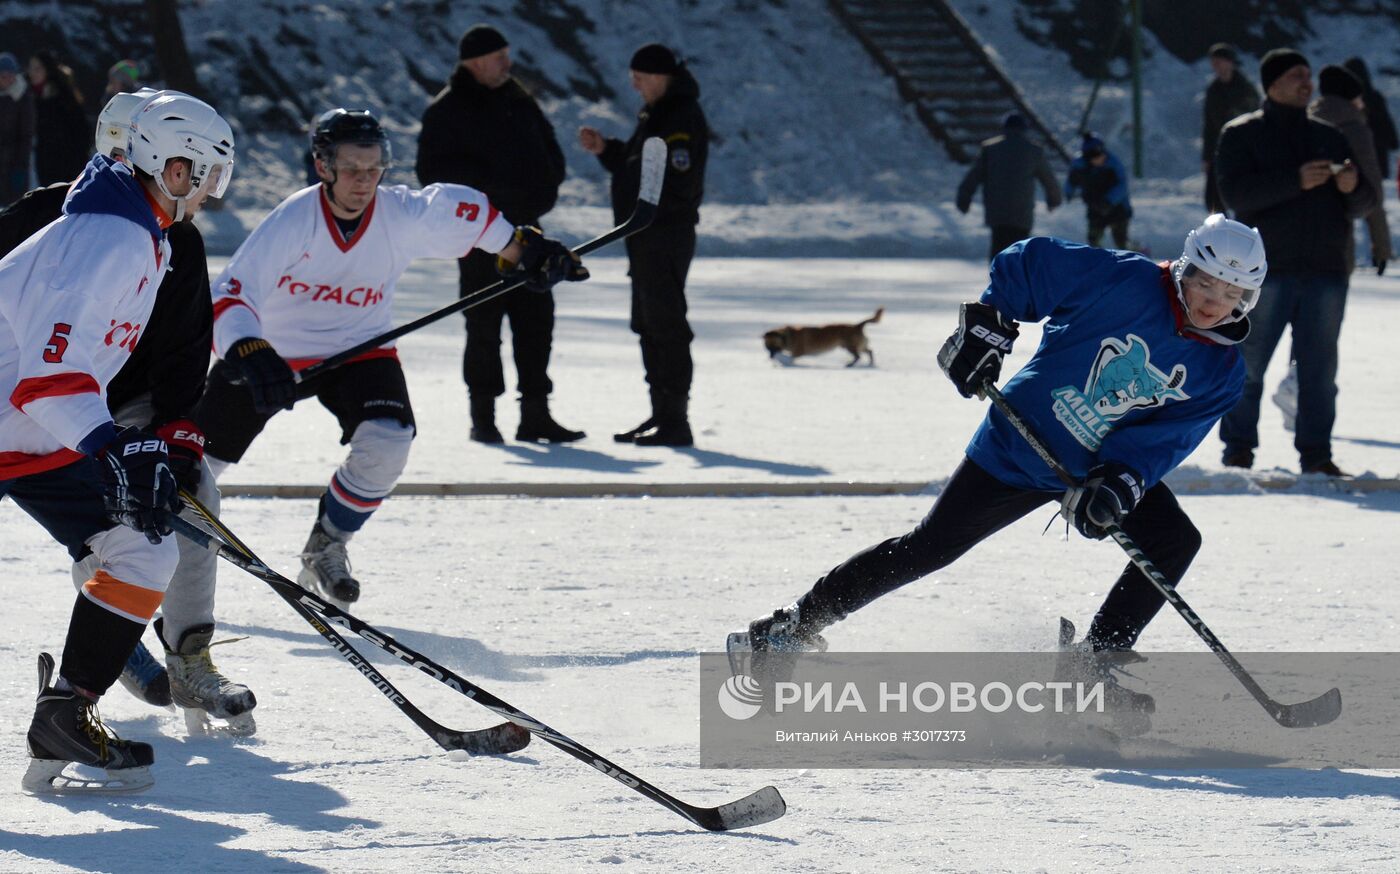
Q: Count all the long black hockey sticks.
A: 4